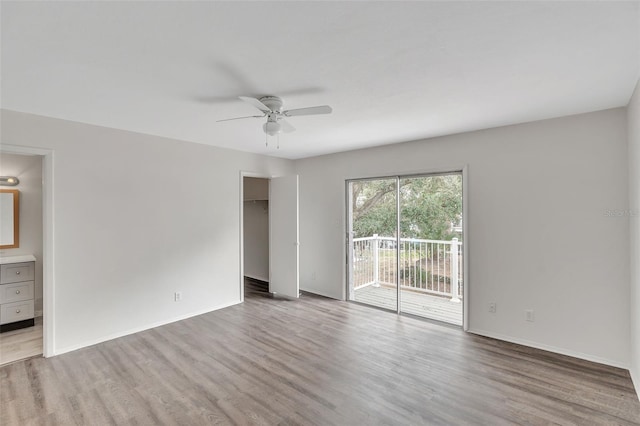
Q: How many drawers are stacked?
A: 3